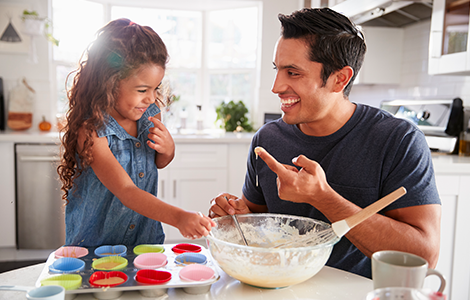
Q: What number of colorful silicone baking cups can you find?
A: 12